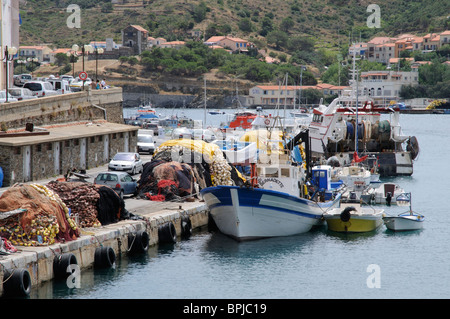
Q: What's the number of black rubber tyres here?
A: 6